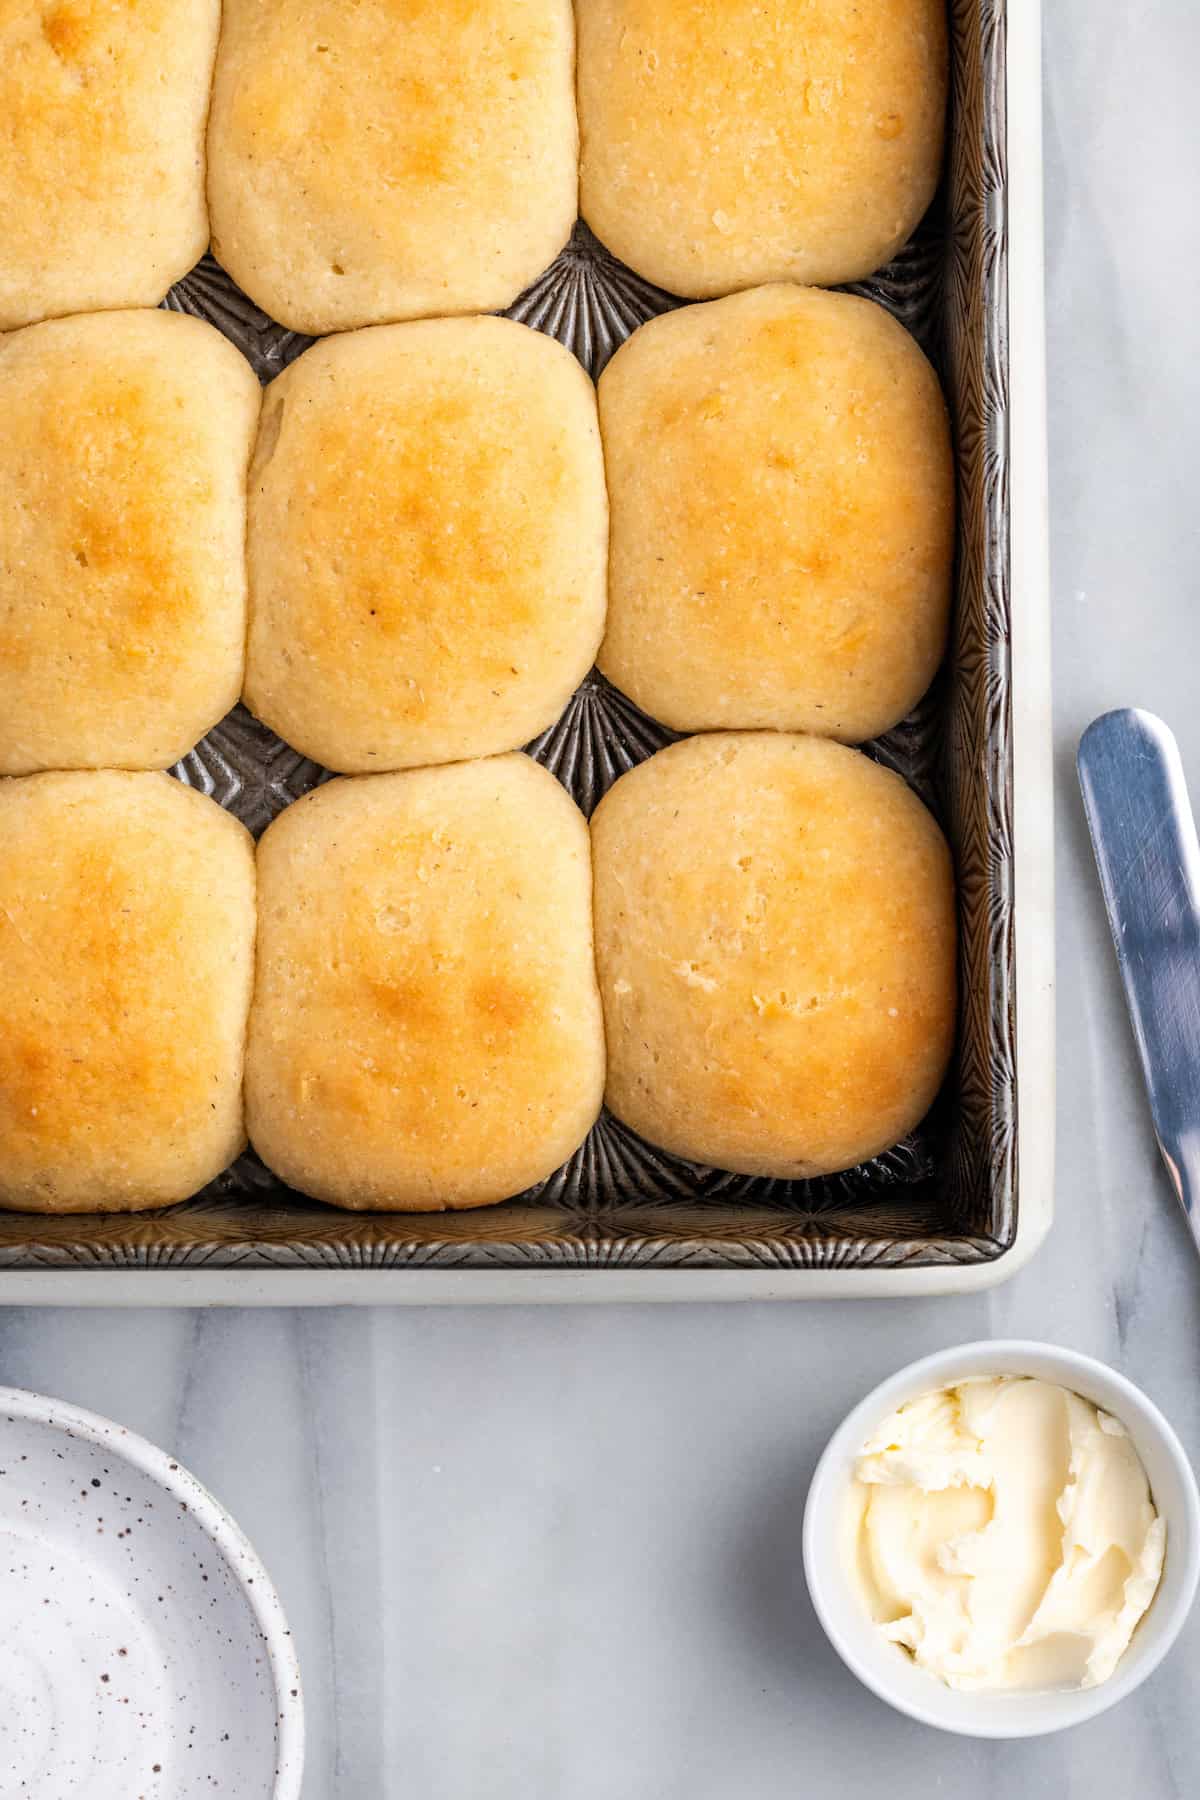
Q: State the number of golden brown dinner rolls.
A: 9